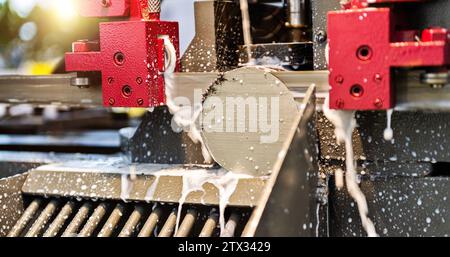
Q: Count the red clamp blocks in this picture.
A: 2